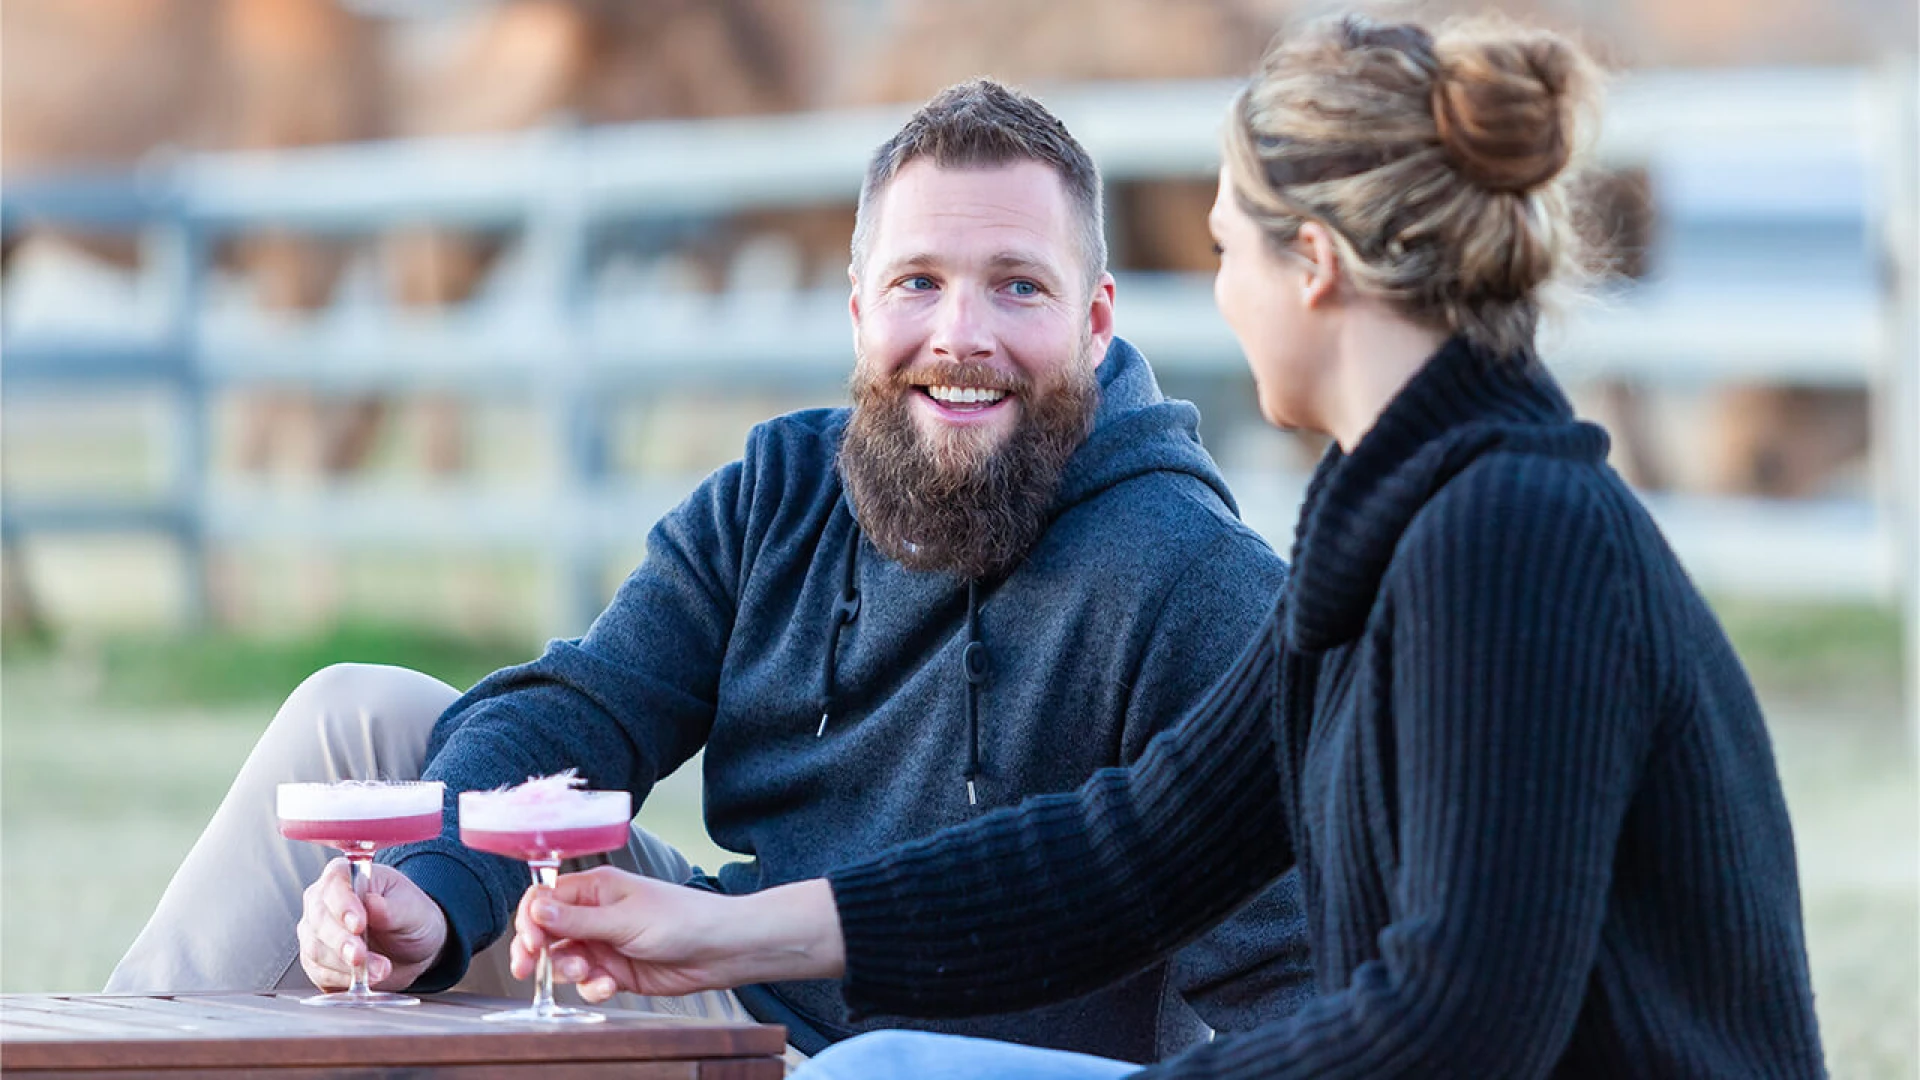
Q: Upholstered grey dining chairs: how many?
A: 0